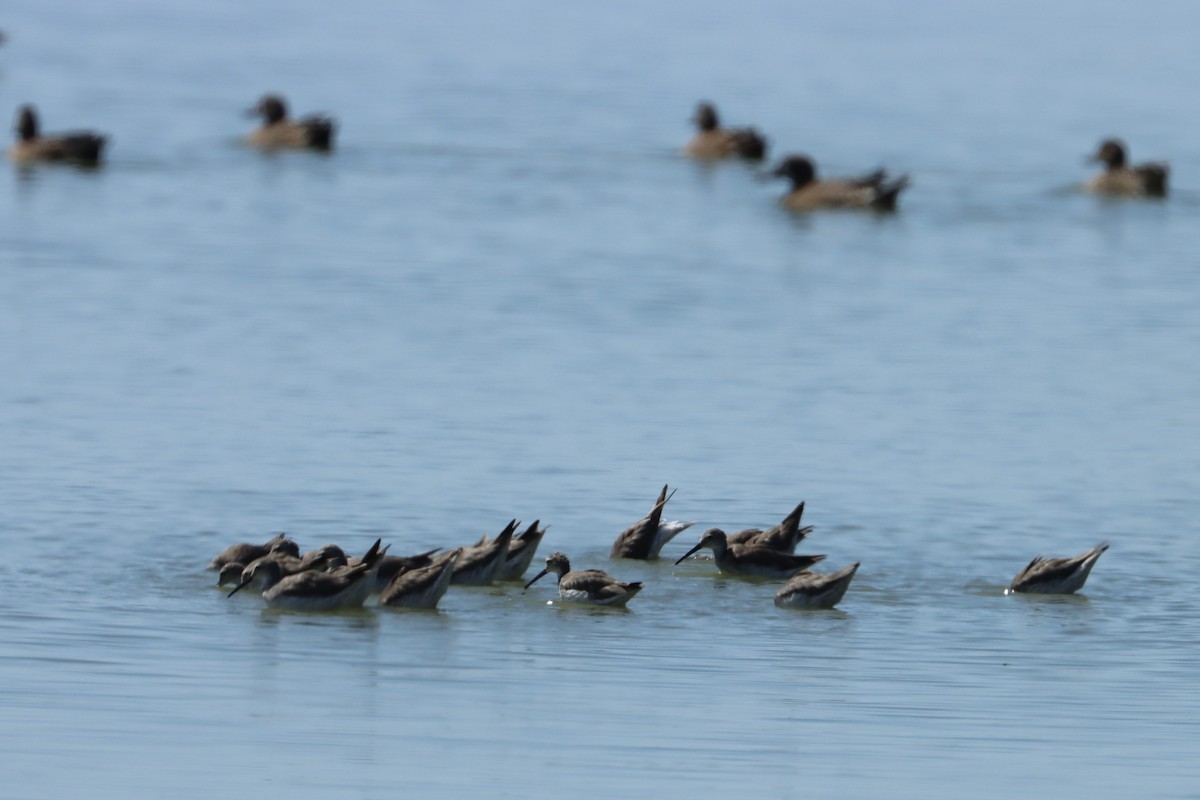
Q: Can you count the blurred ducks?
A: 5